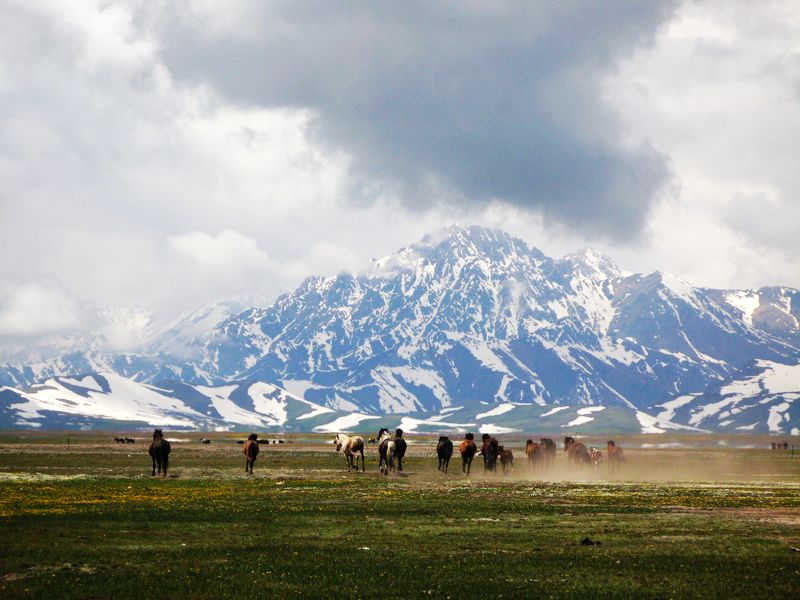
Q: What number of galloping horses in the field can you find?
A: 14